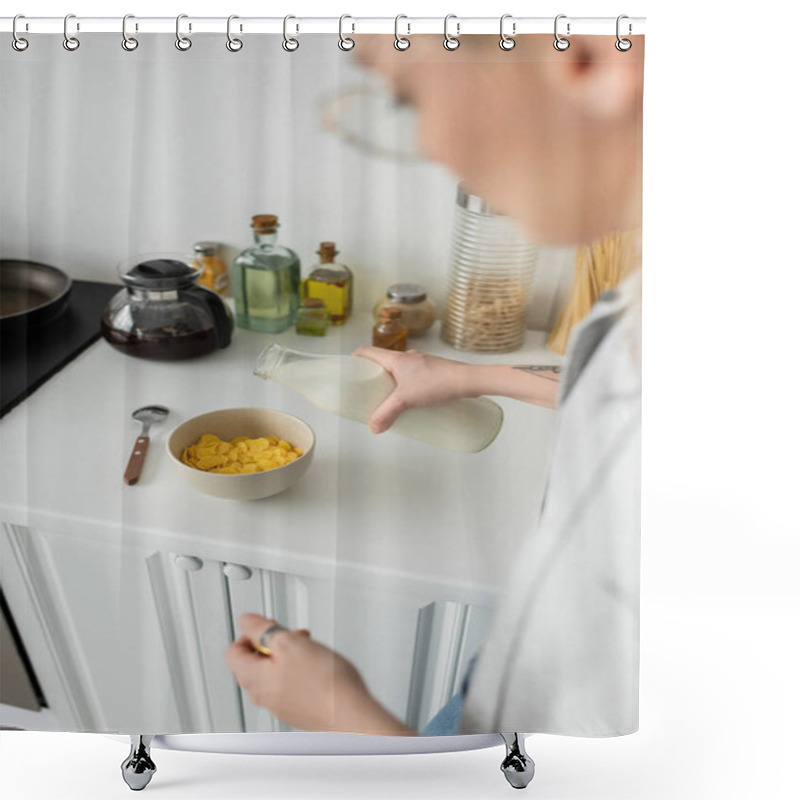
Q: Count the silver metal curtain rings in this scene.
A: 12